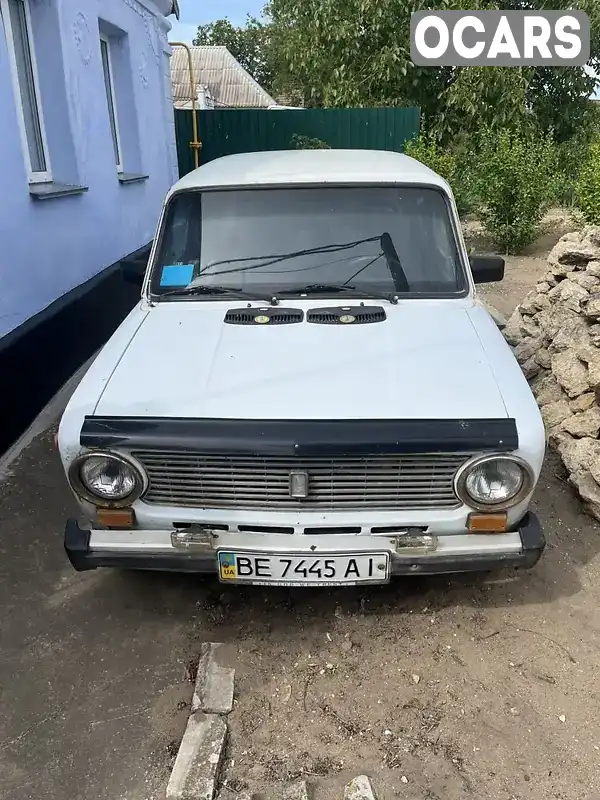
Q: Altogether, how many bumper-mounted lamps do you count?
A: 2